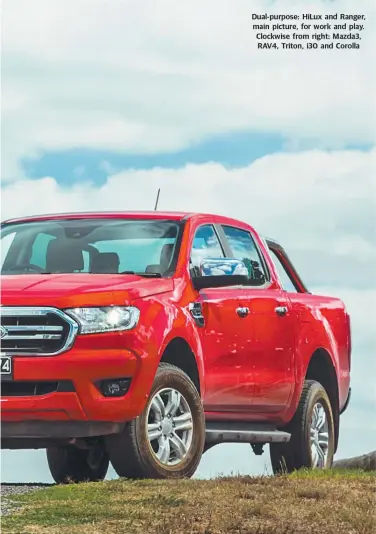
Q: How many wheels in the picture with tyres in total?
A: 3